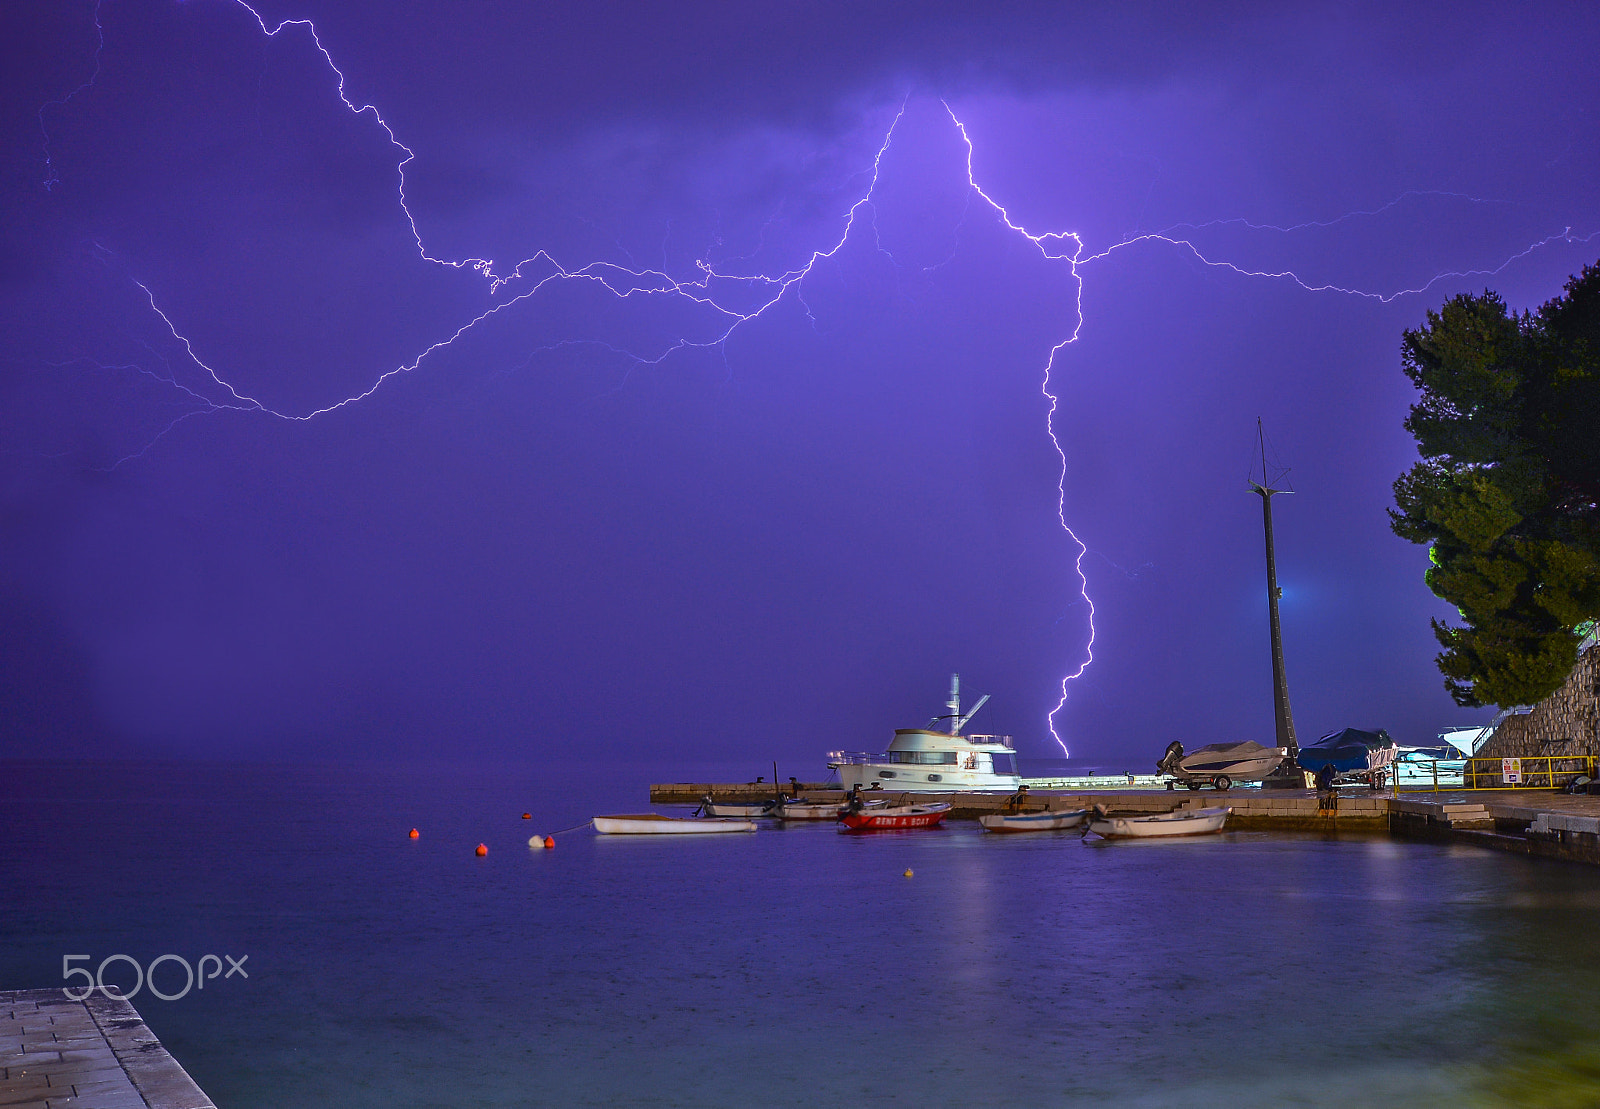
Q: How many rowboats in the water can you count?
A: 6